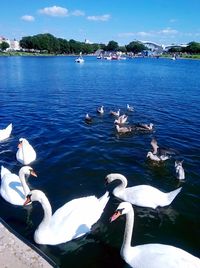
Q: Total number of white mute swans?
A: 6